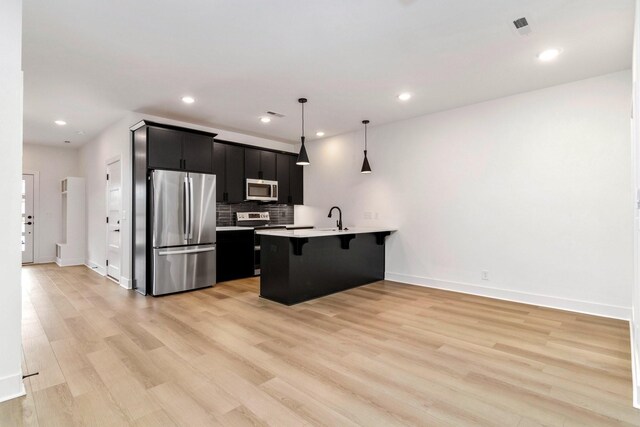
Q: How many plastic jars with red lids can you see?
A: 0